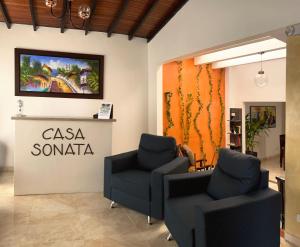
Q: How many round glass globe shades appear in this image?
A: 3